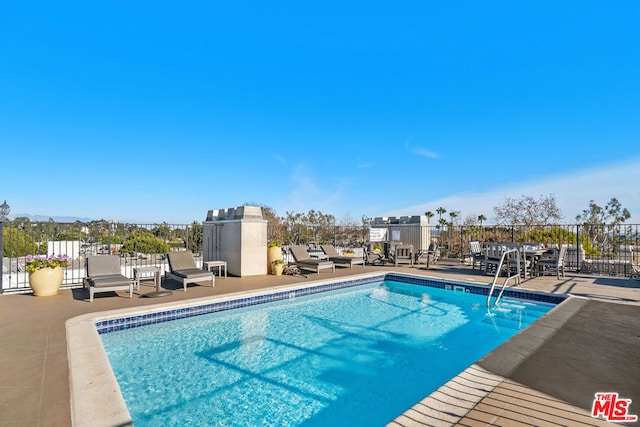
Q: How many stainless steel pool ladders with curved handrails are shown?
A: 1